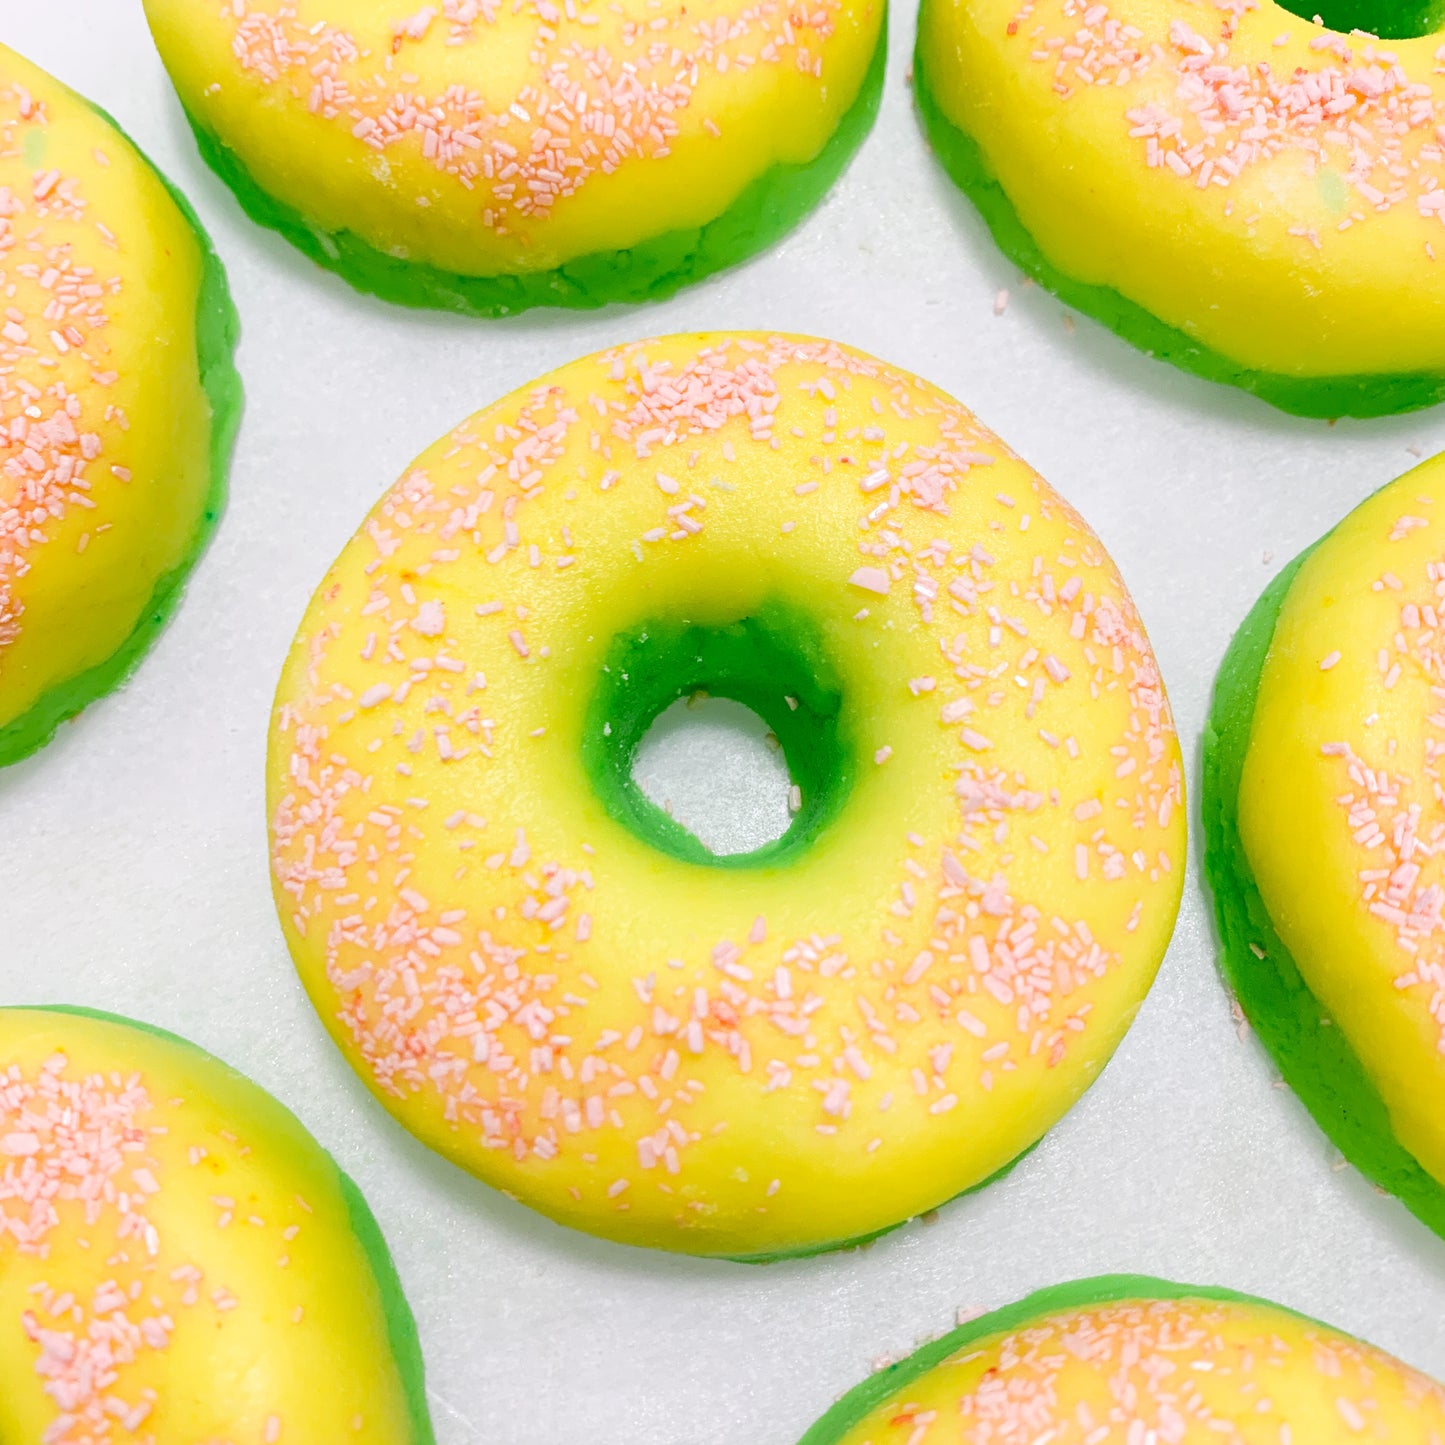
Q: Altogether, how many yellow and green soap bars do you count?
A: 7